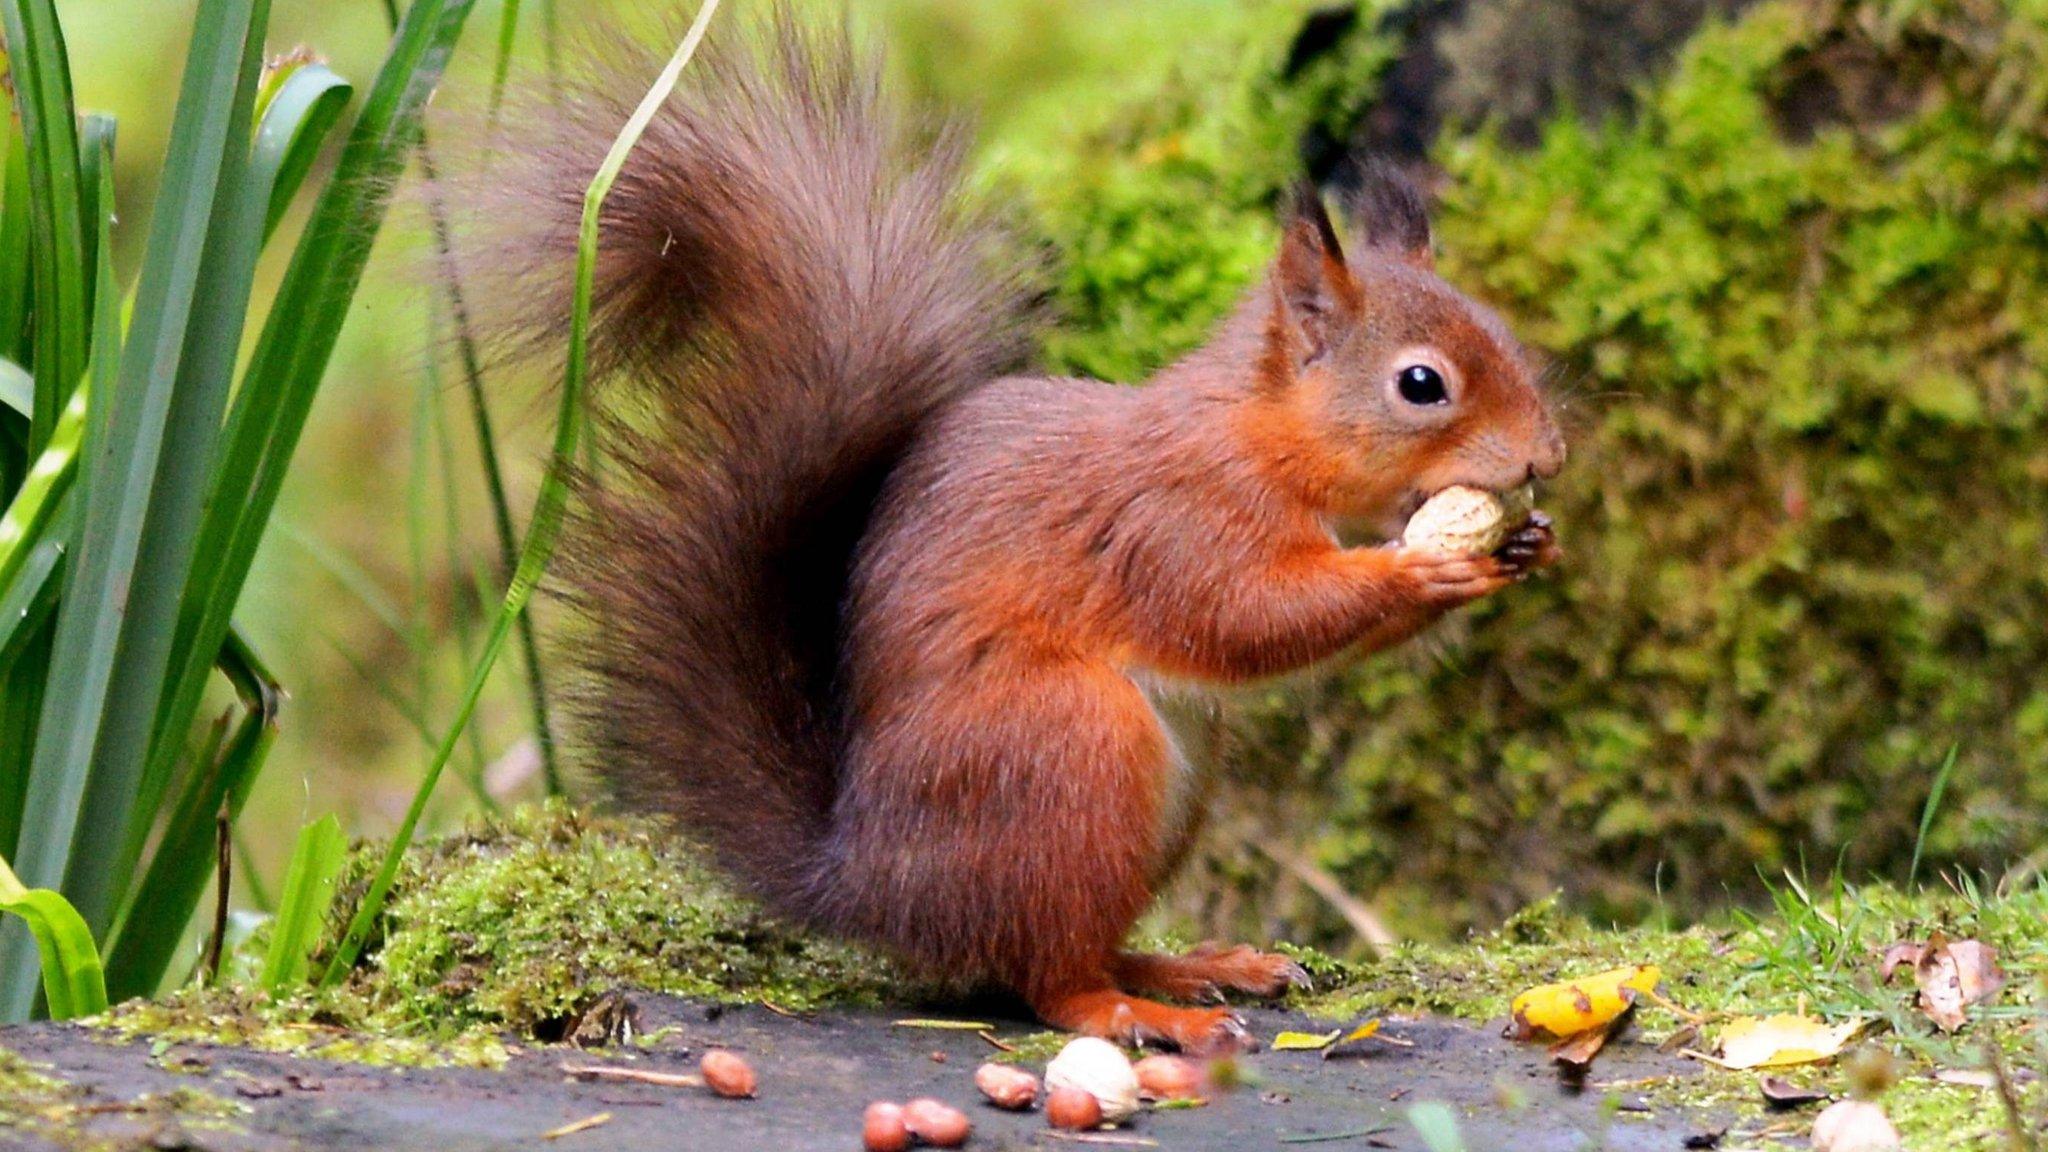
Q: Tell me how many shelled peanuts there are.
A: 6